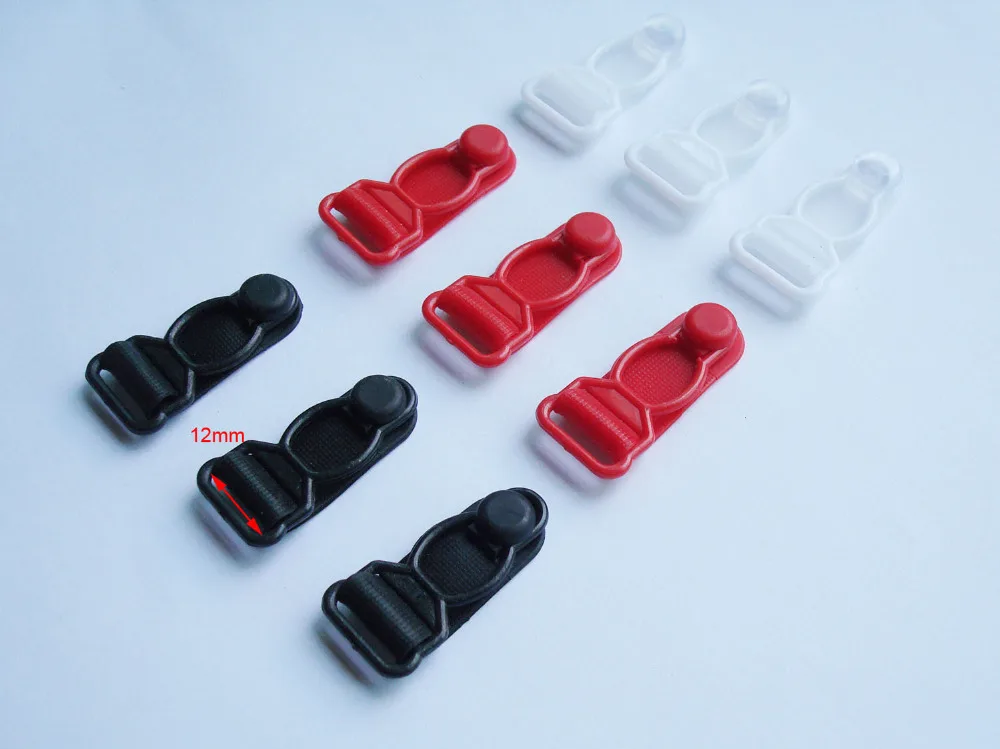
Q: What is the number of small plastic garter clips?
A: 9